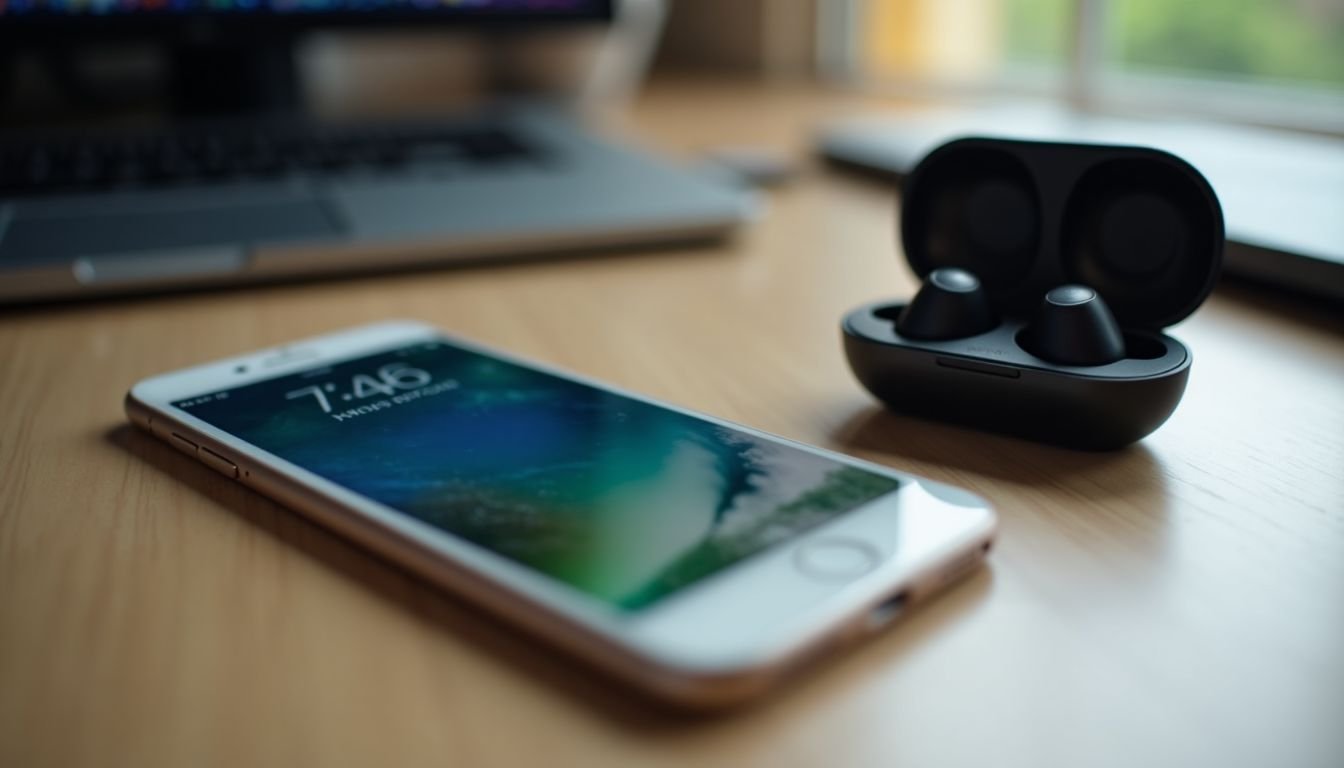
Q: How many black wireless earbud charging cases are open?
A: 1